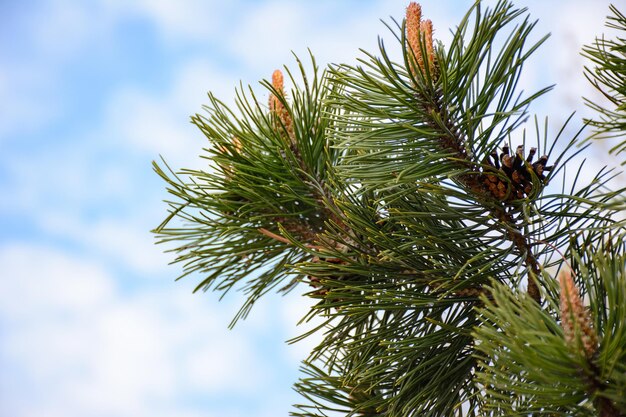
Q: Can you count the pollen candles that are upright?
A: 4